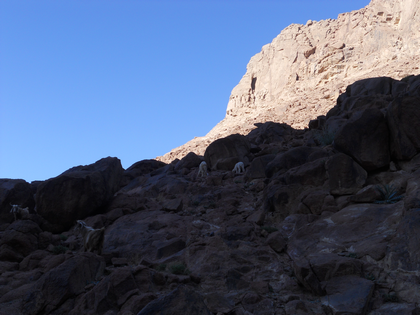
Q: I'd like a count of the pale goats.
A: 4